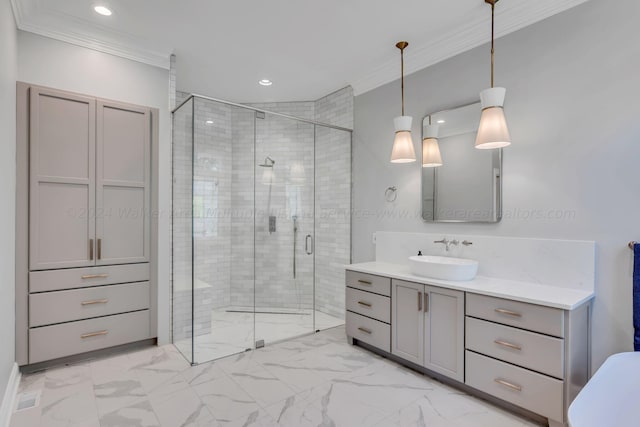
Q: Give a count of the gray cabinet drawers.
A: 9